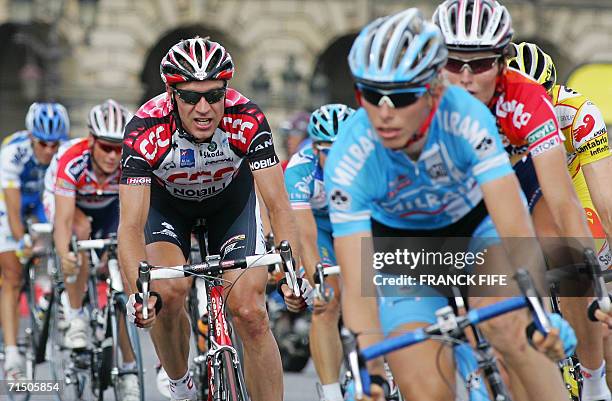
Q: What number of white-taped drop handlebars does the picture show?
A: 4